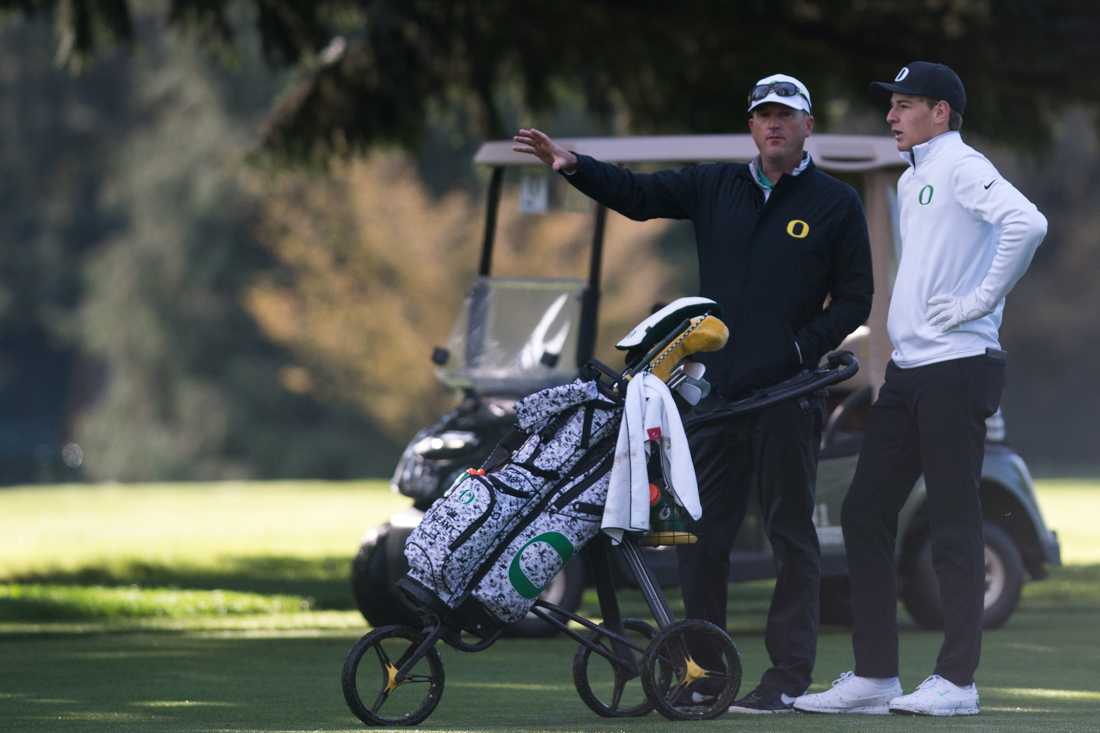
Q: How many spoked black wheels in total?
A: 3